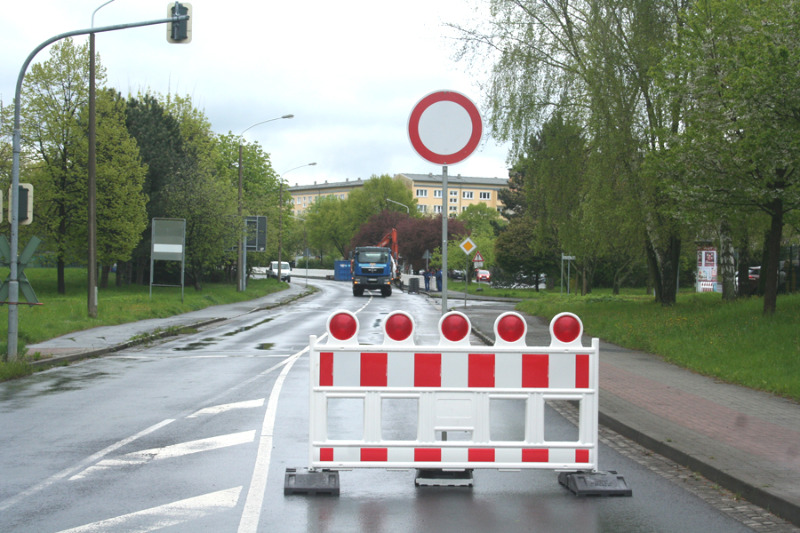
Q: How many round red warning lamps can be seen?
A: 5